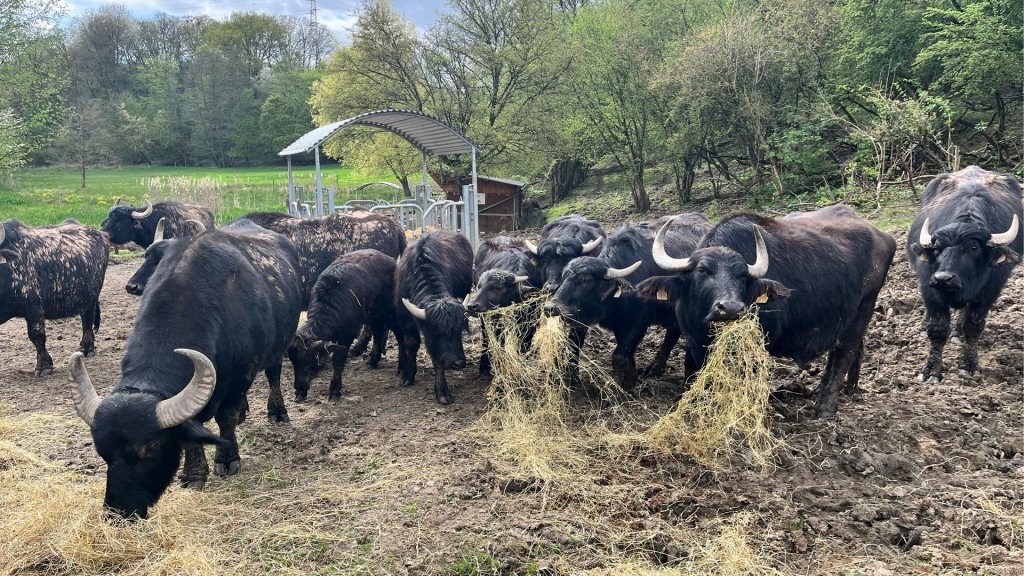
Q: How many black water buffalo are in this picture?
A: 11